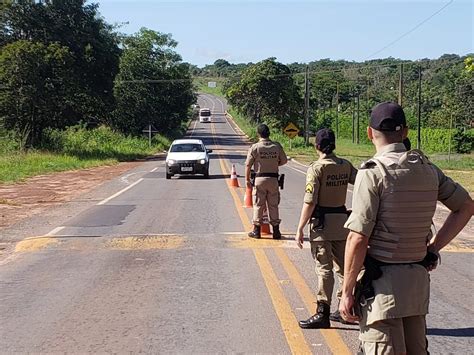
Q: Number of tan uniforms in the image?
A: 3